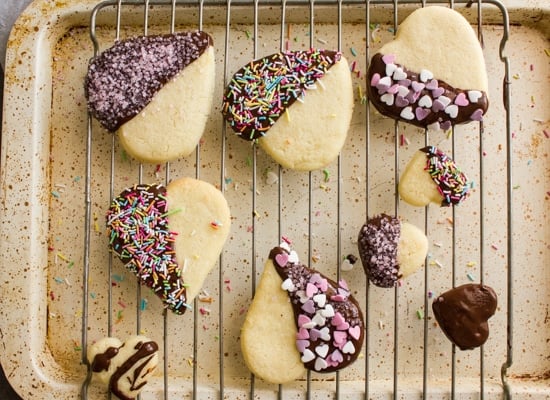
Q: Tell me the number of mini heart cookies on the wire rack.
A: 4